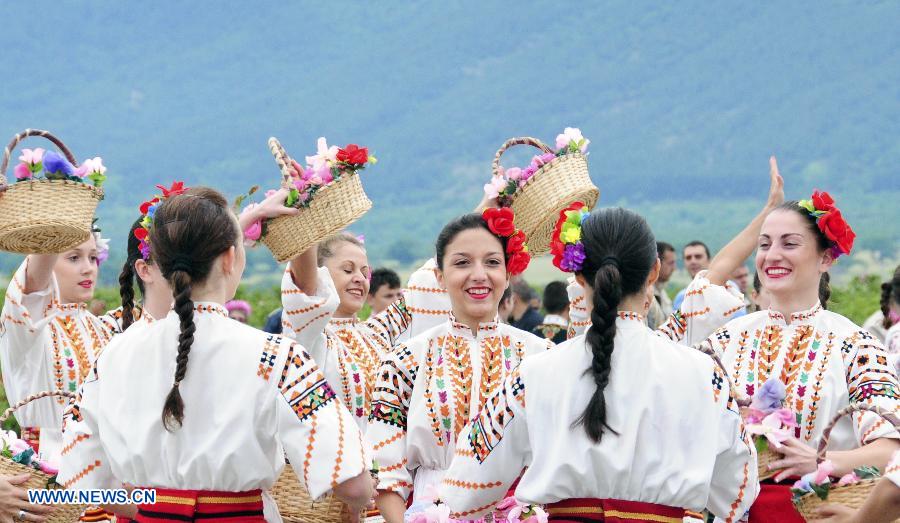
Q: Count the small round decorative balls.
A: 0